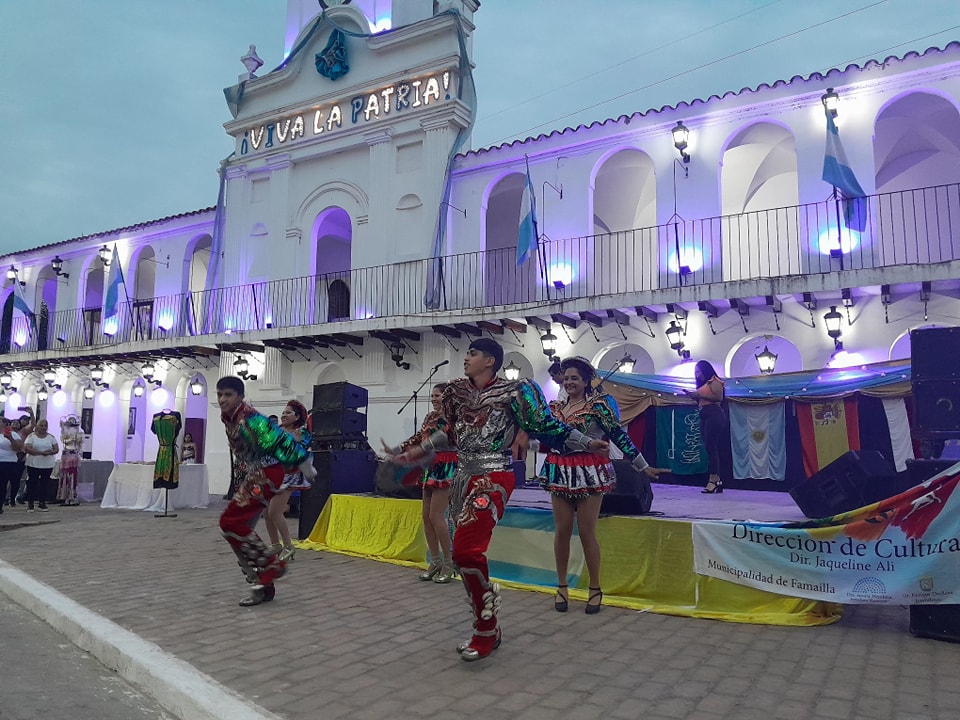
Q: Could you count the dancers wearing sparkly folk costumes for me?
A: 5